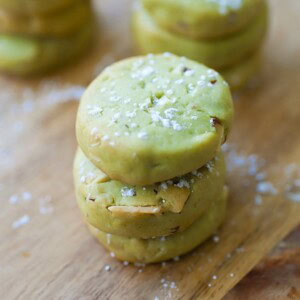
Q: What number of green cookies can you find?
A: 9